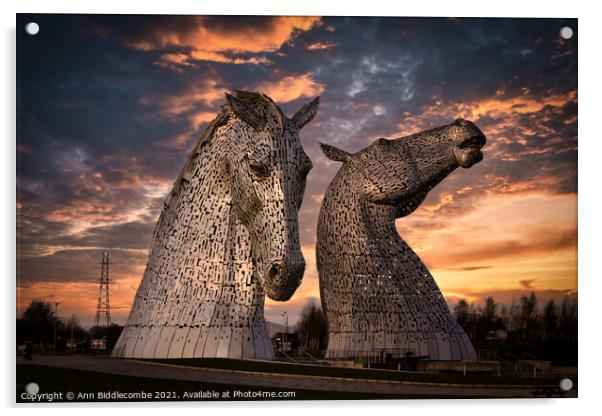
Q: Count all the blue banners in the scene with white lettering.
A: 0